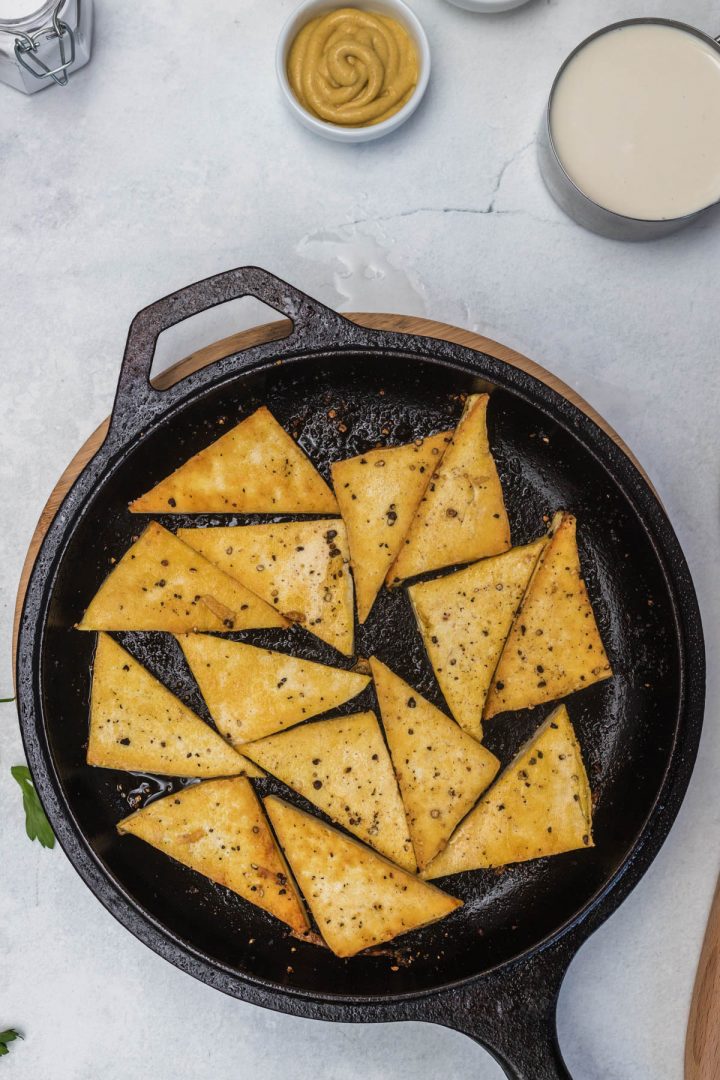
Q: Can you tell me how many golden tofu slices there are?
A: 14